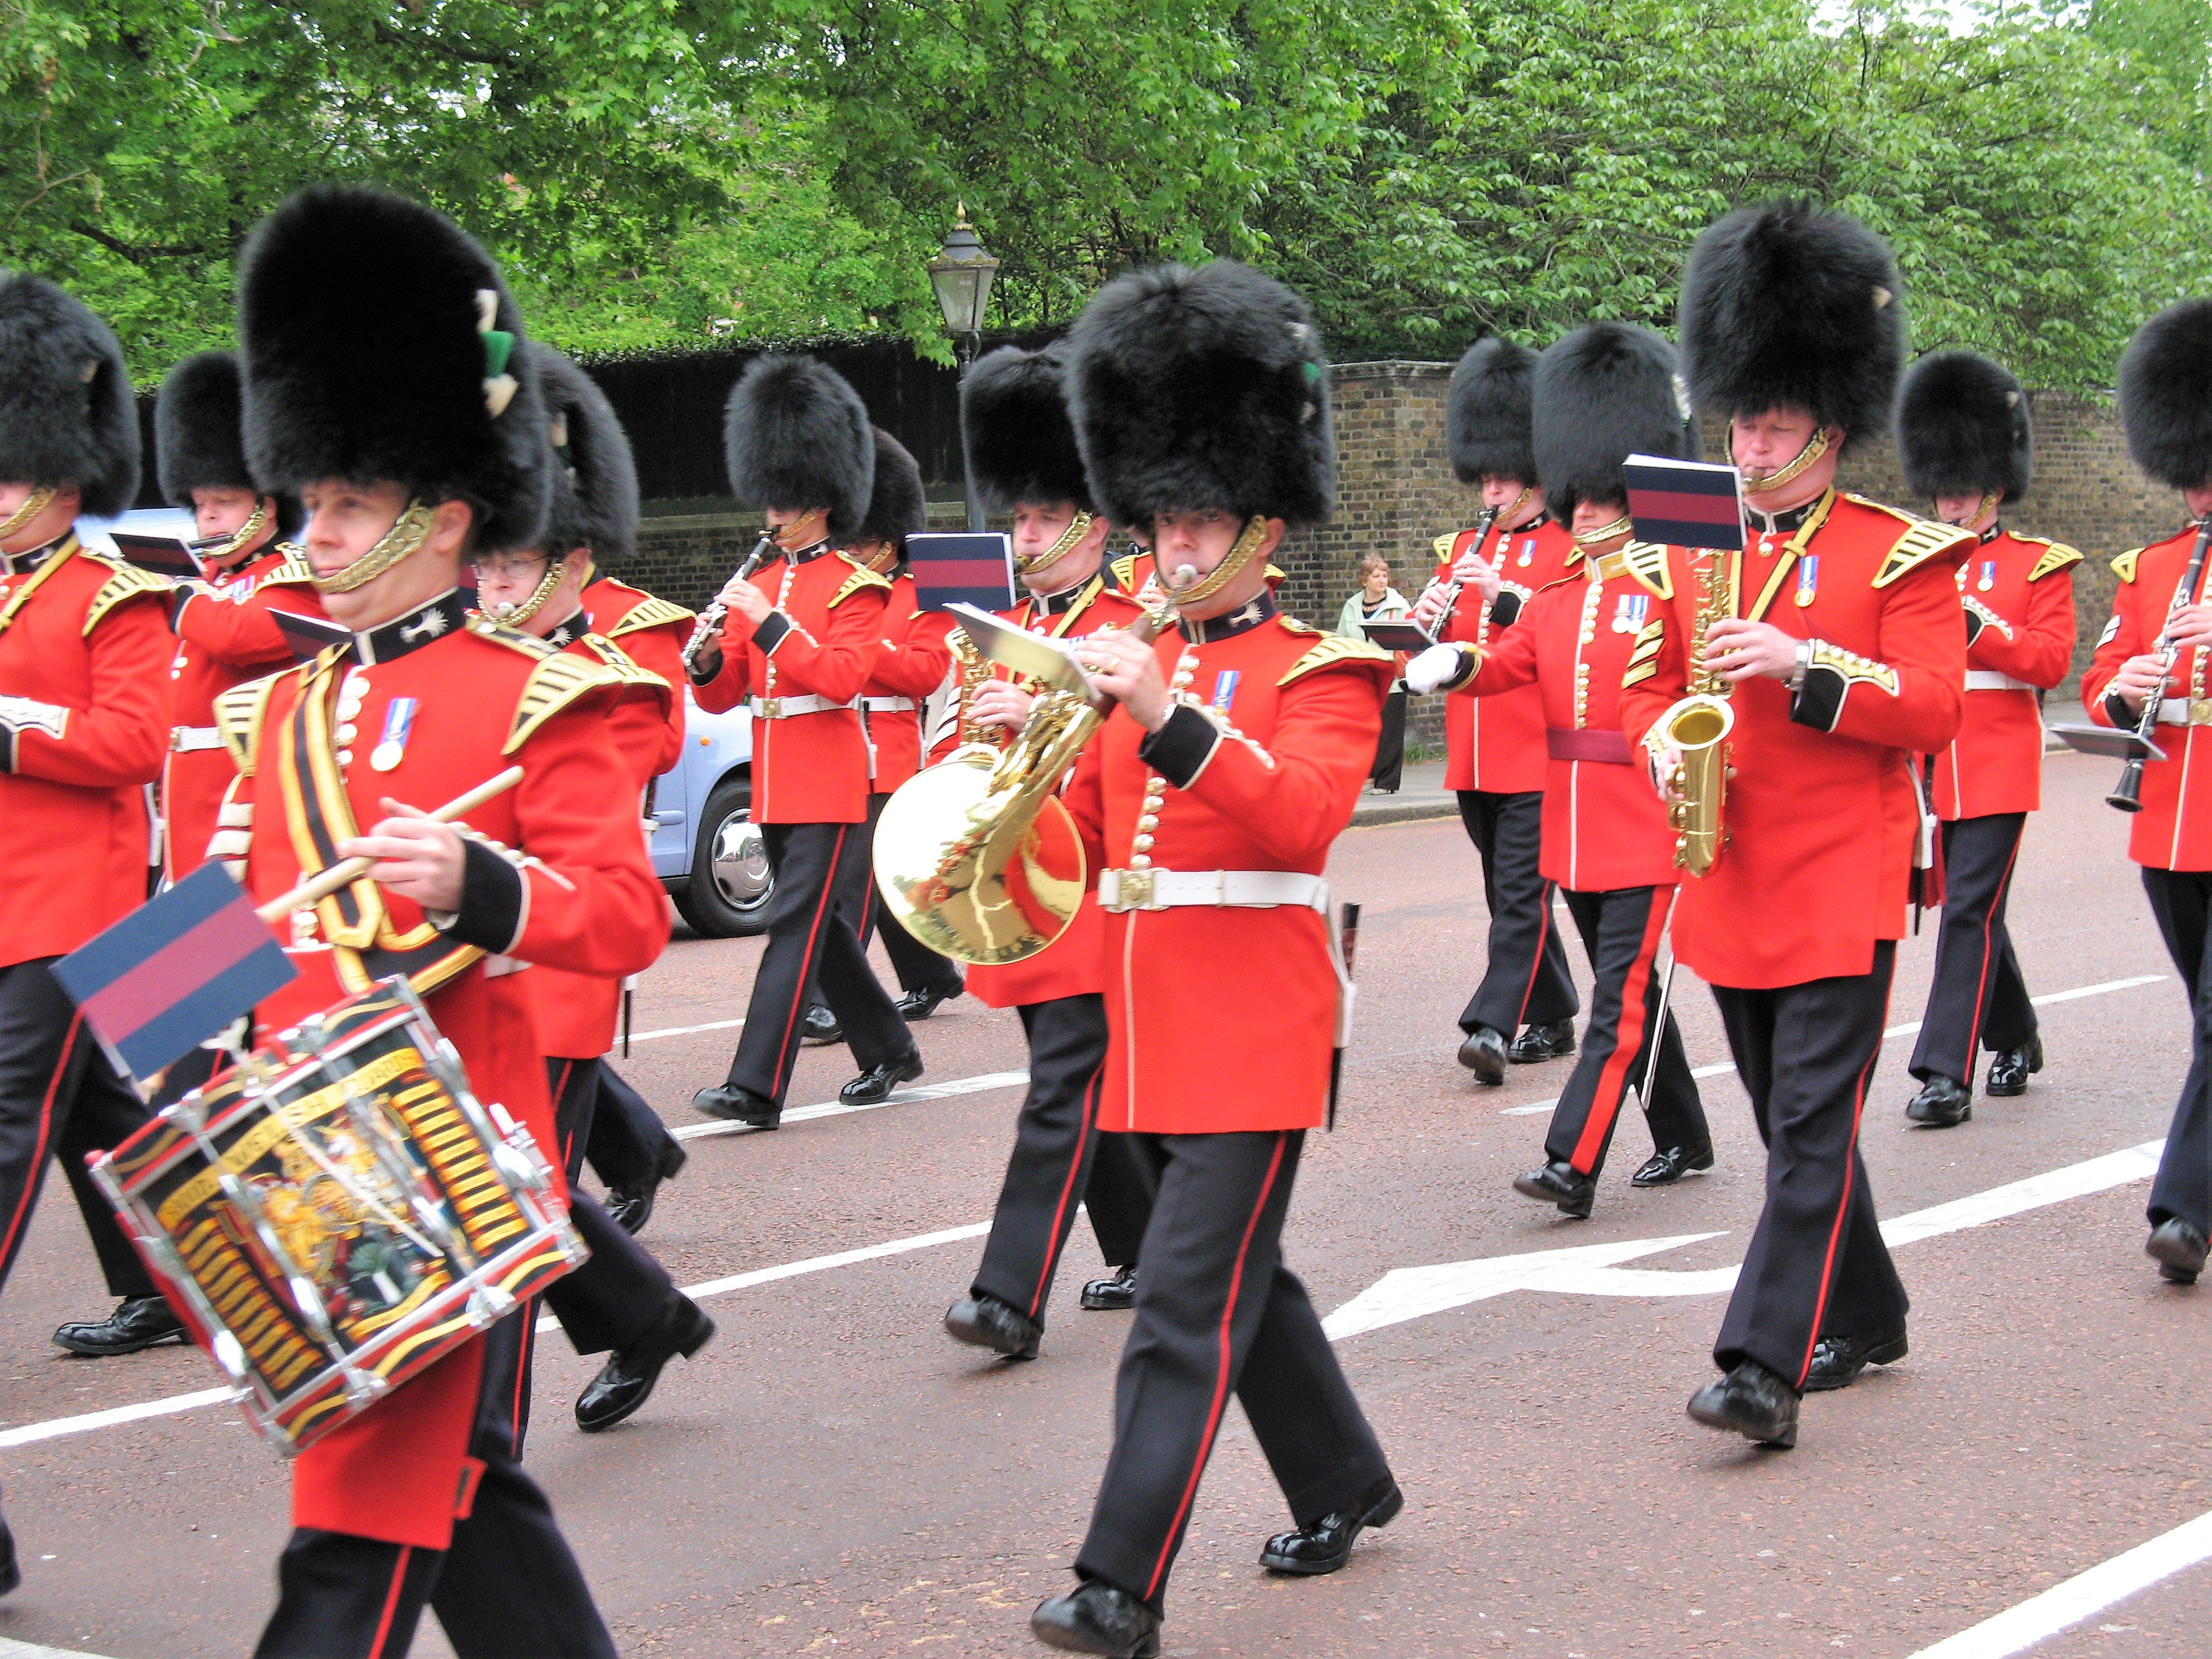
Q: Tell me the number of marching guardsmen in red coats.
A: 15